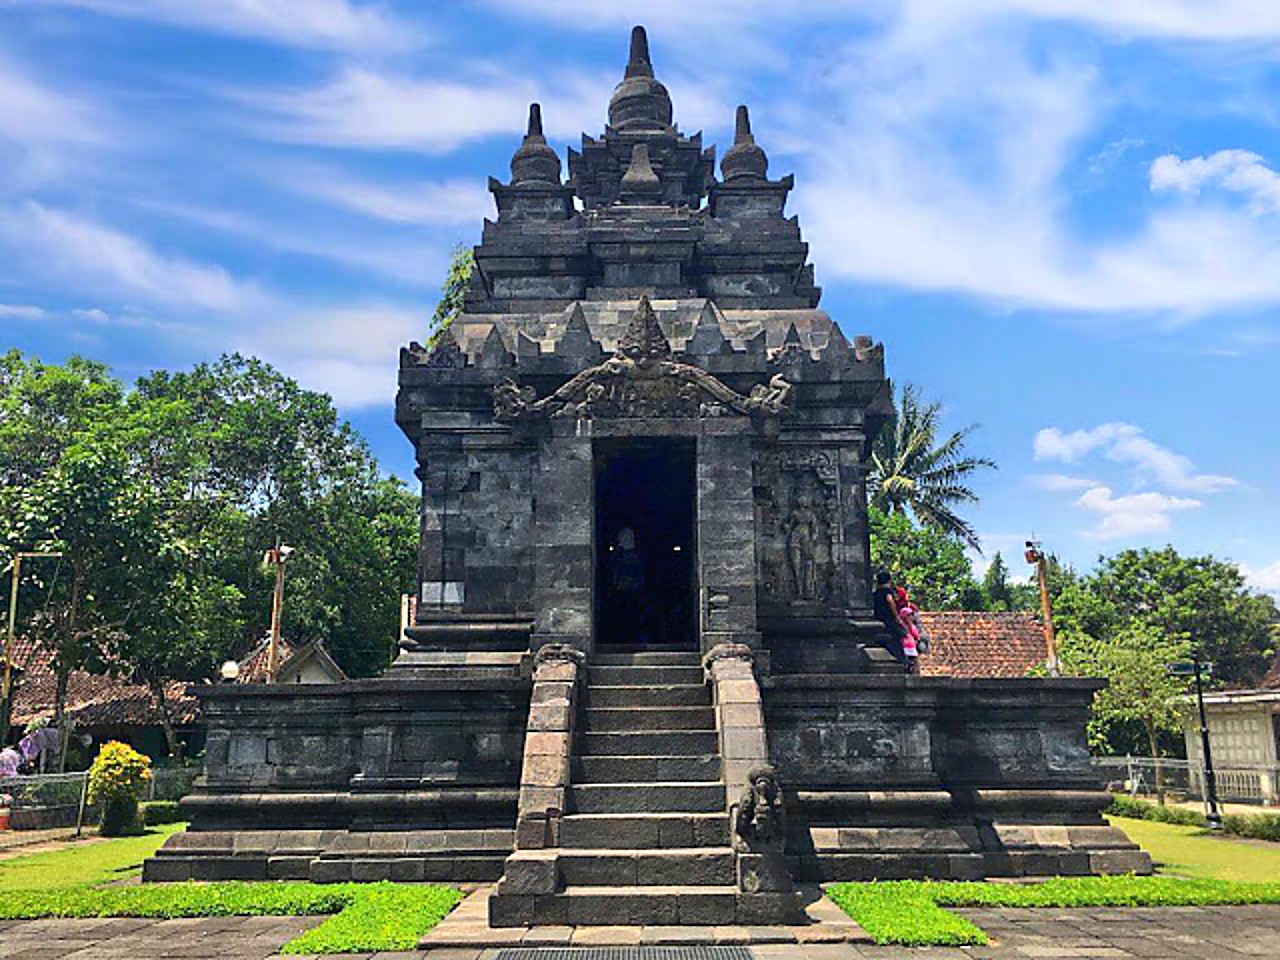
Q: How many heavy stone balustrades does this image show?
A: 2